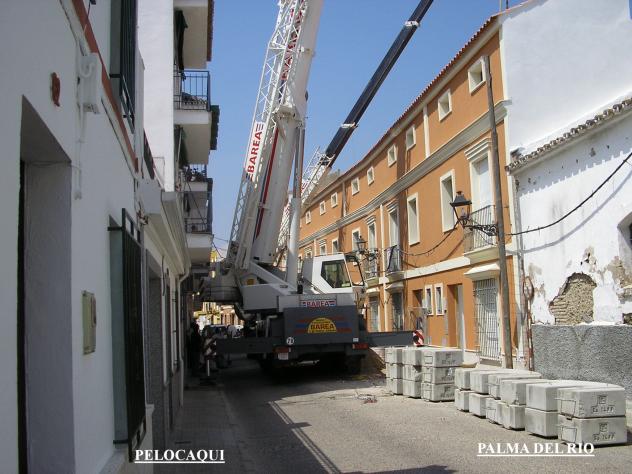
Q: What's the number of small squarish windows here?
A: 9